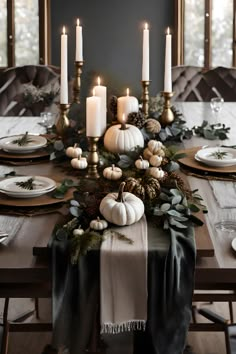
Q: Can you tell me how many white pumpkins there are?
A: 11